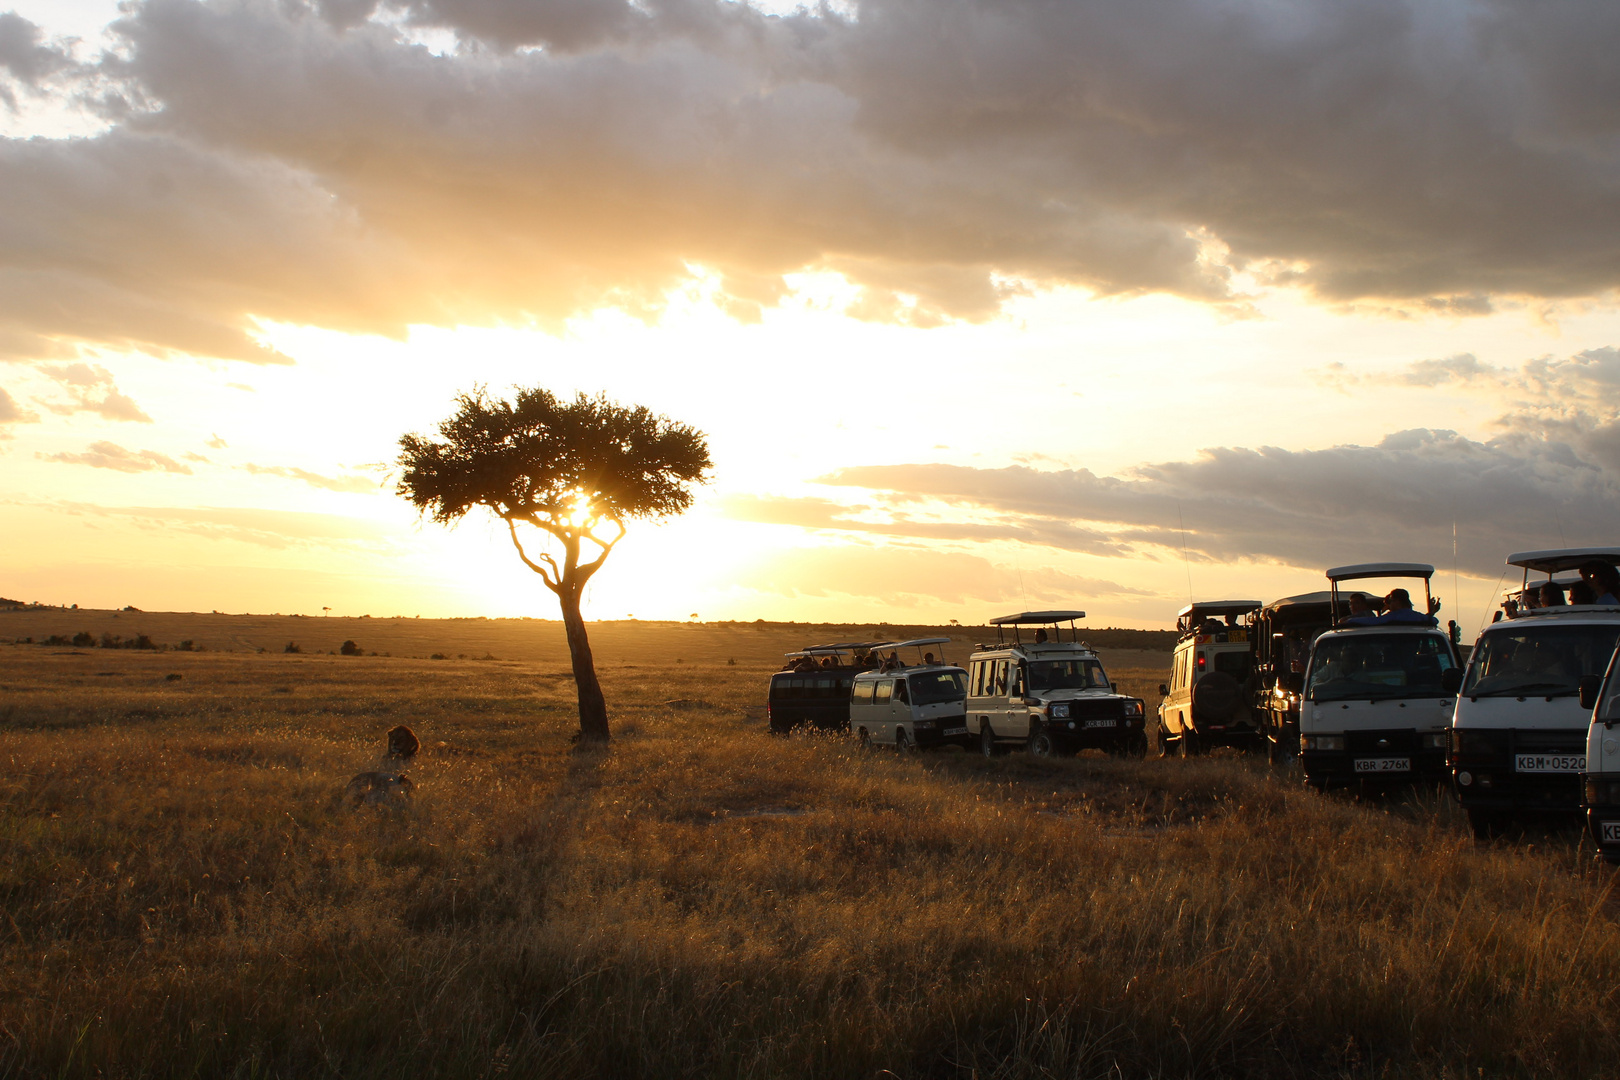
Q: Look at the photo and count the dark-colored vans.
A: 1